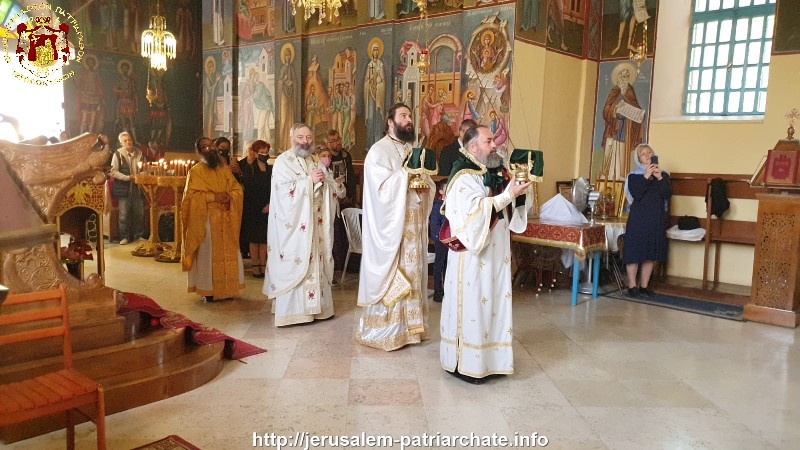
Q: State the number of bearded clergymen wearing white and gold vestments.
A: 3